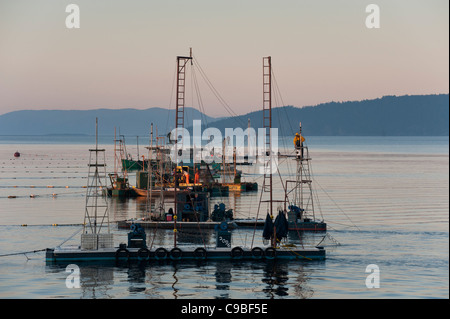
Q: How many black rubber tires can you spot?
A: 8